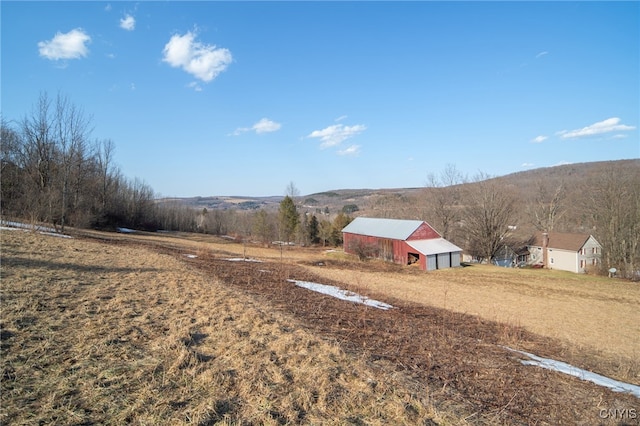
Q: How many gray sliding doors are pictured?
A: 3